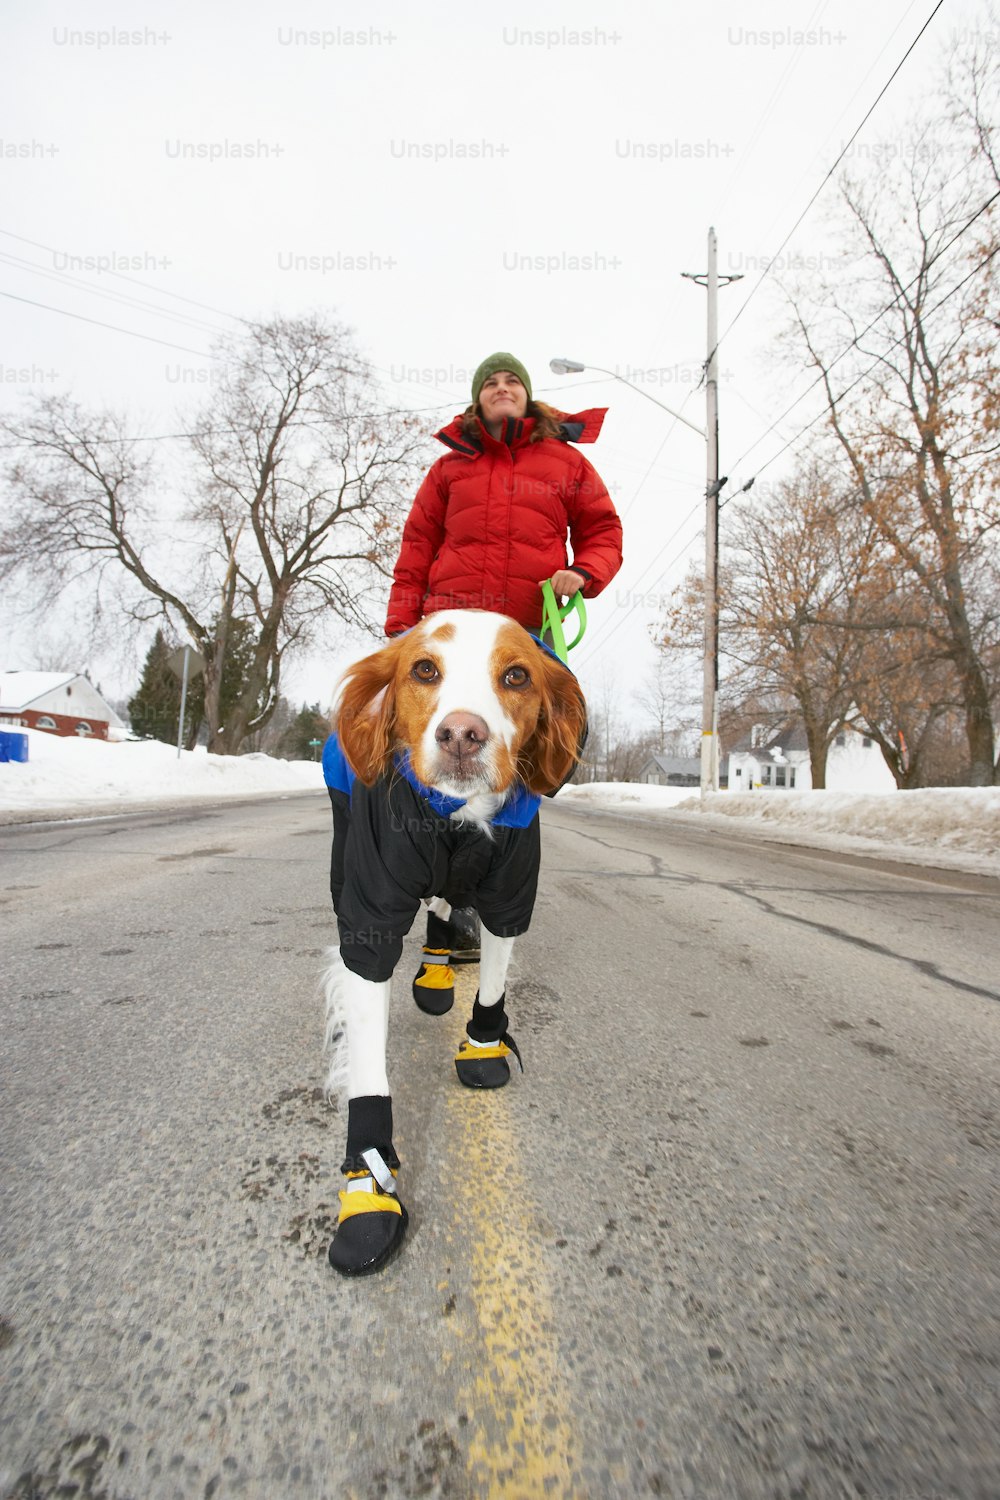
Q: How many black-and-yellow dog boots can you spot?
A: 3